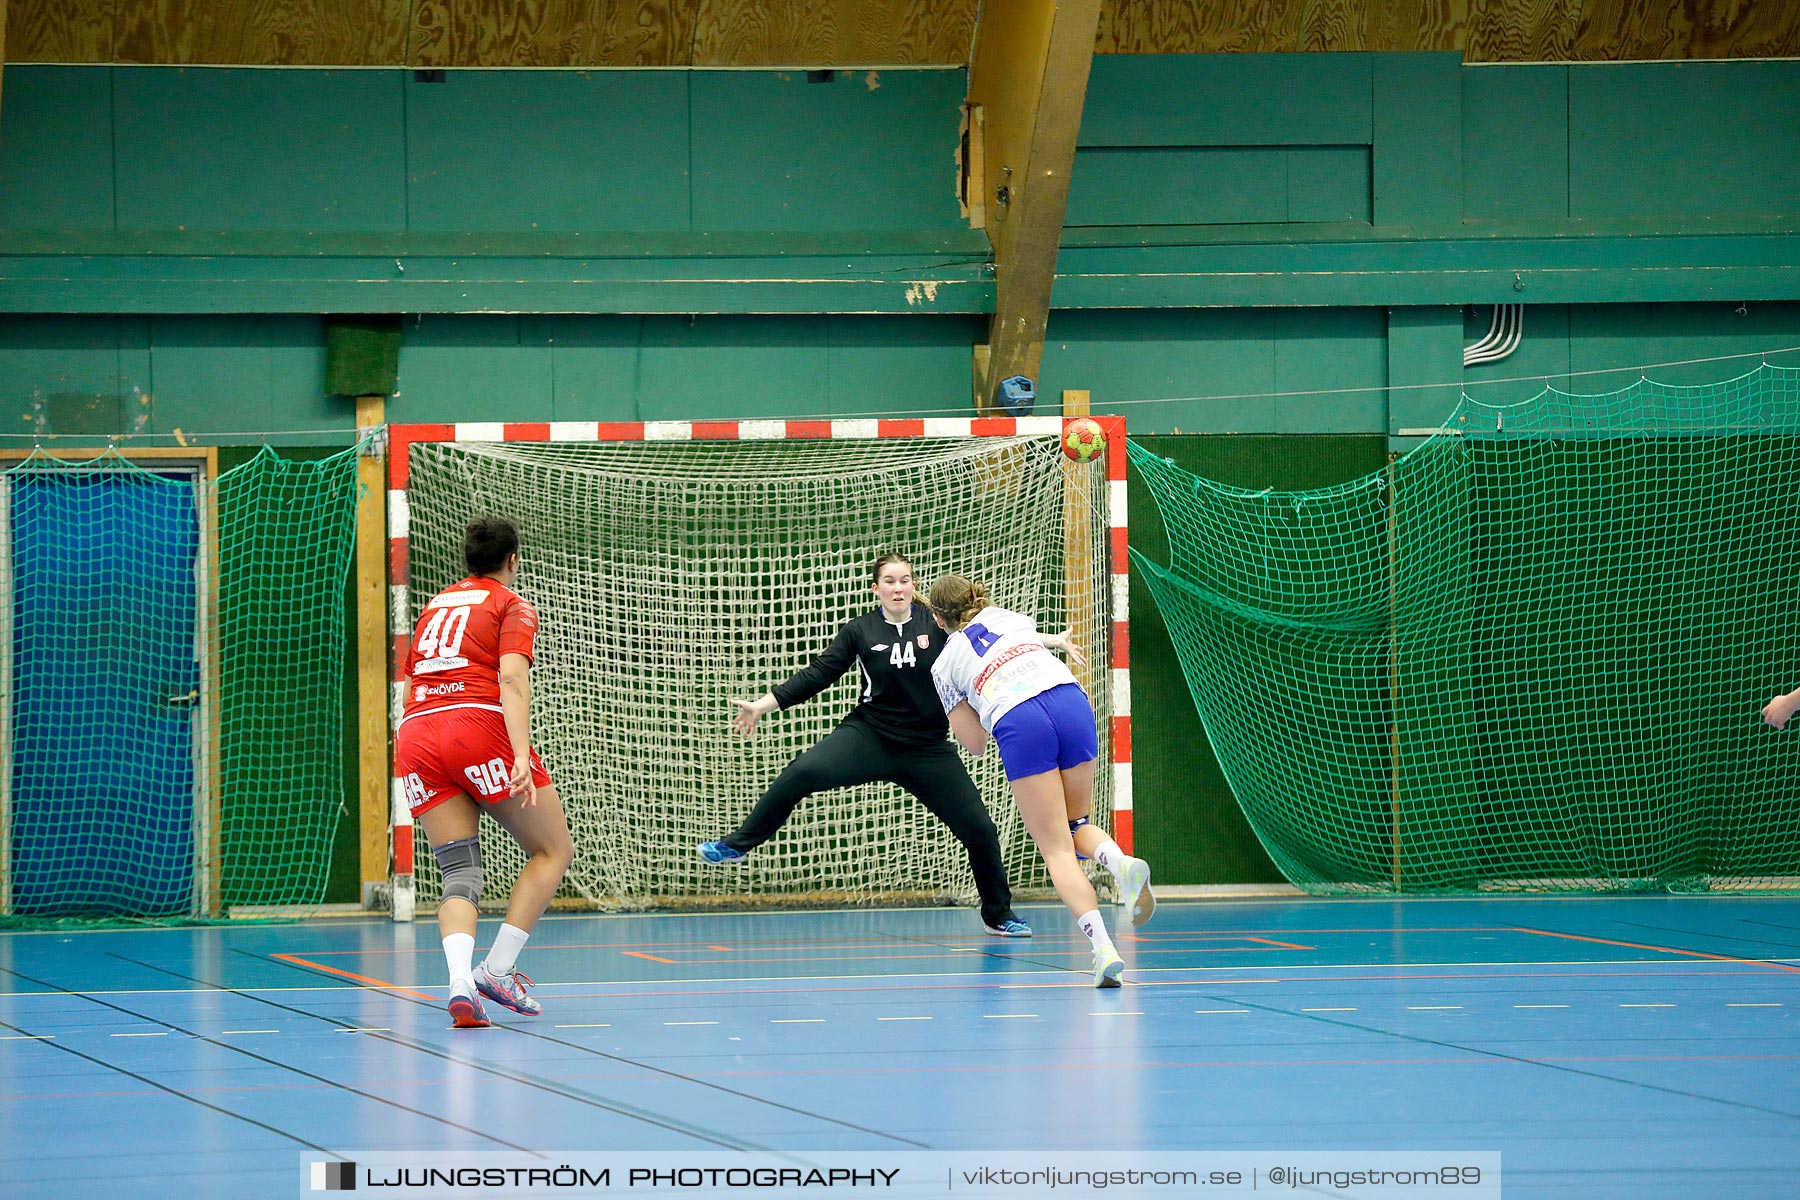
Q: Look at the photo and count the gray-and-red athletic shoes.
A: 2